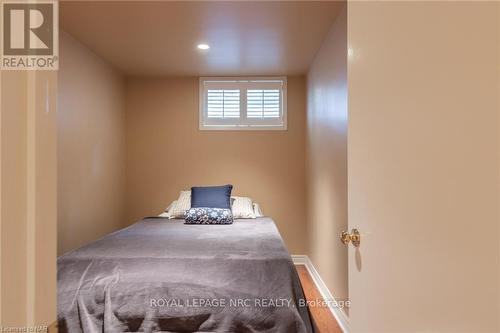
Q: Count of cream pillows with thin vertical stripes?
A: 2